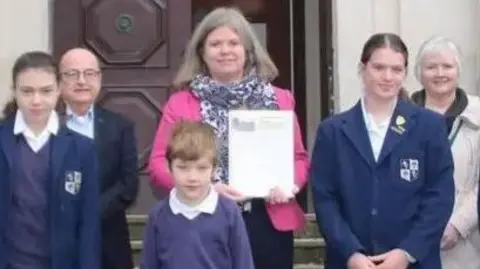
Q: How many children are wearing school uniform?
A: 3